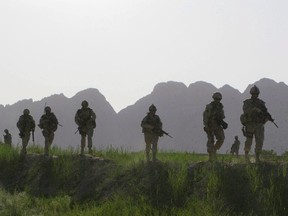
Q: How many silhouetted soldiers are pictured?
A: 8